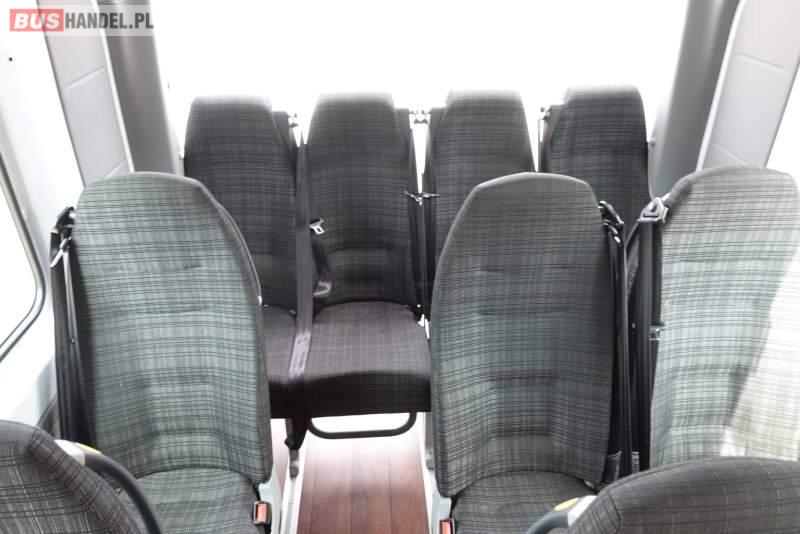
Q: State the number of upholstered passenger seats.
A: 9